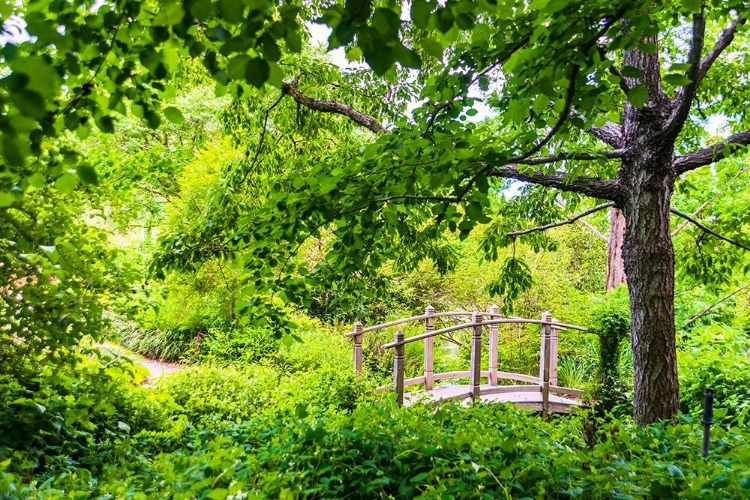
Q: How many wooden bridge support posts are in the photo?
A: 7